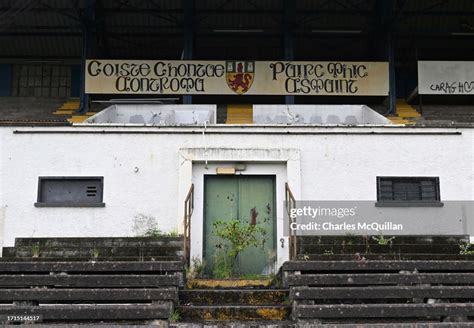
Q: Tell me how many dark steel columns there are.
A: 4